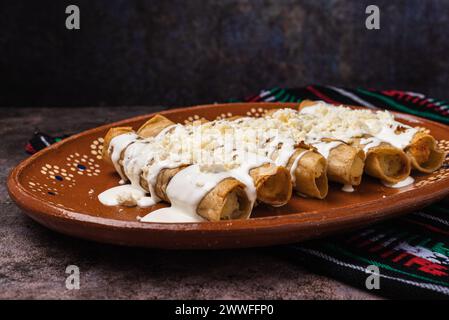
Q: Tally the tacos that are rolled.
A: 6